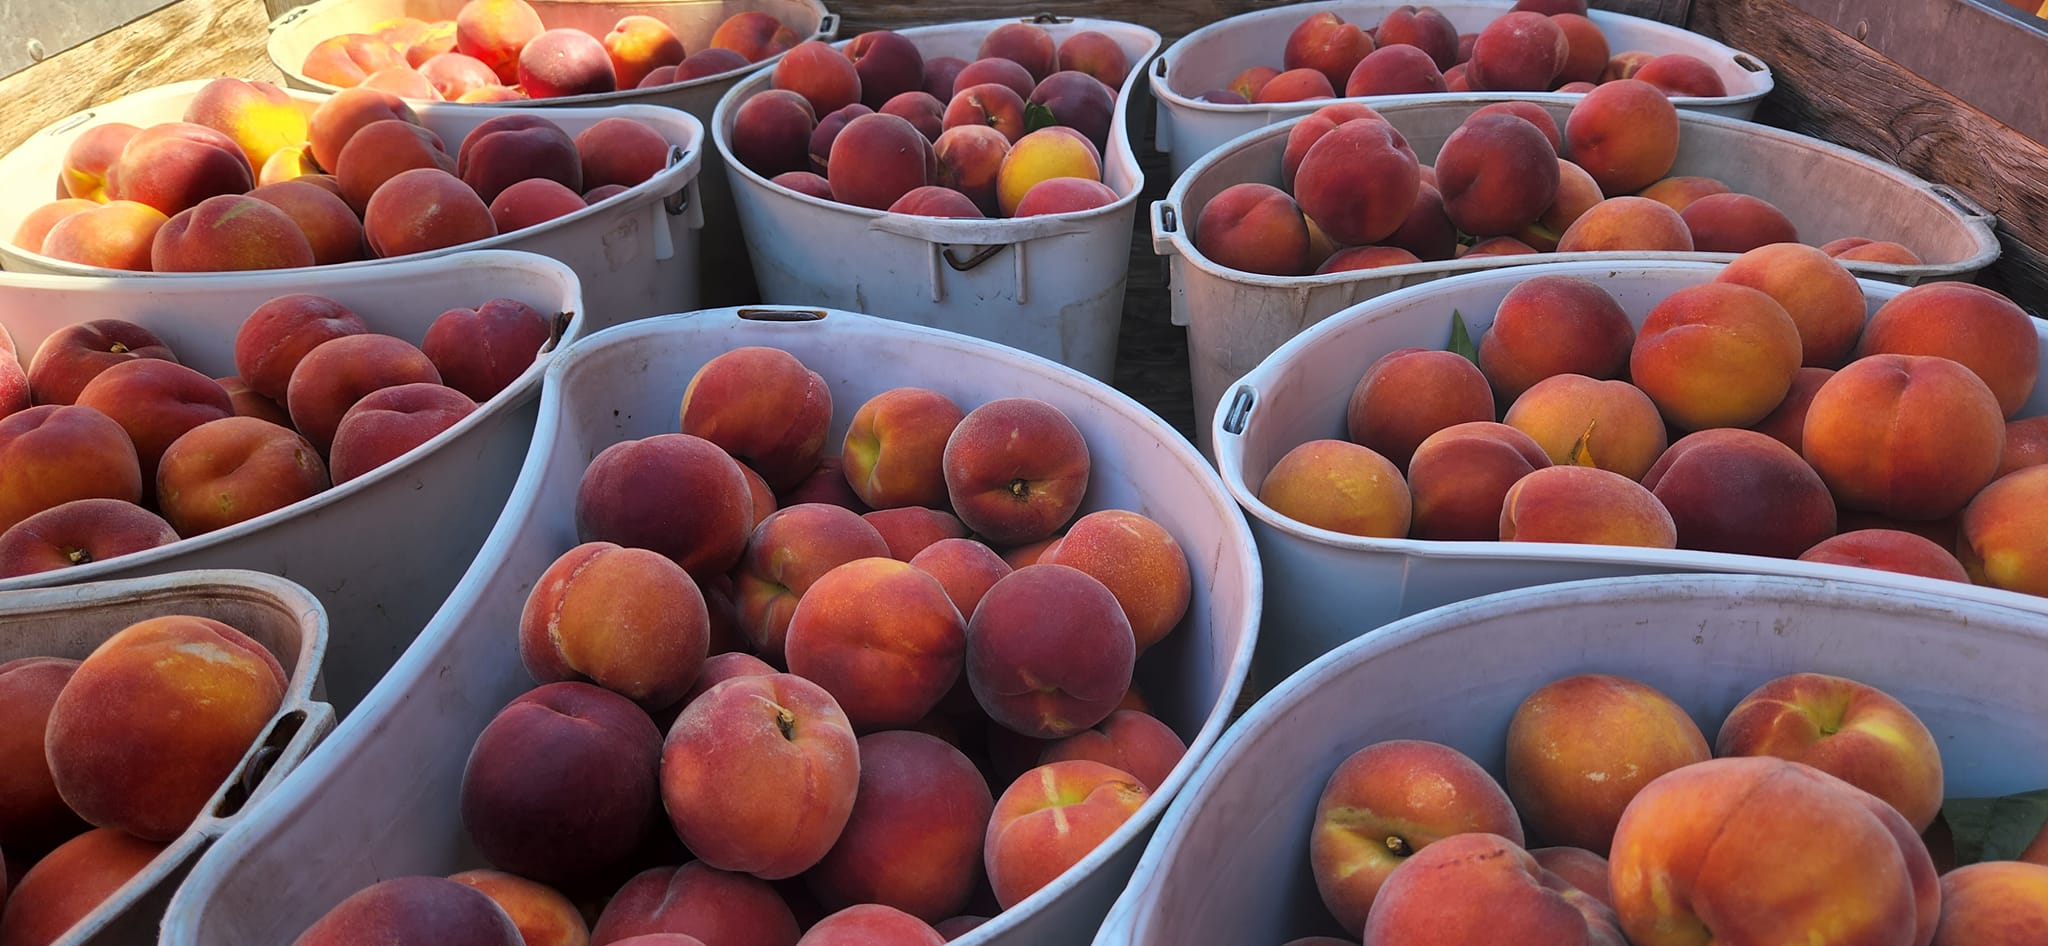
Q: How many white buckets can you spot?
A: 10